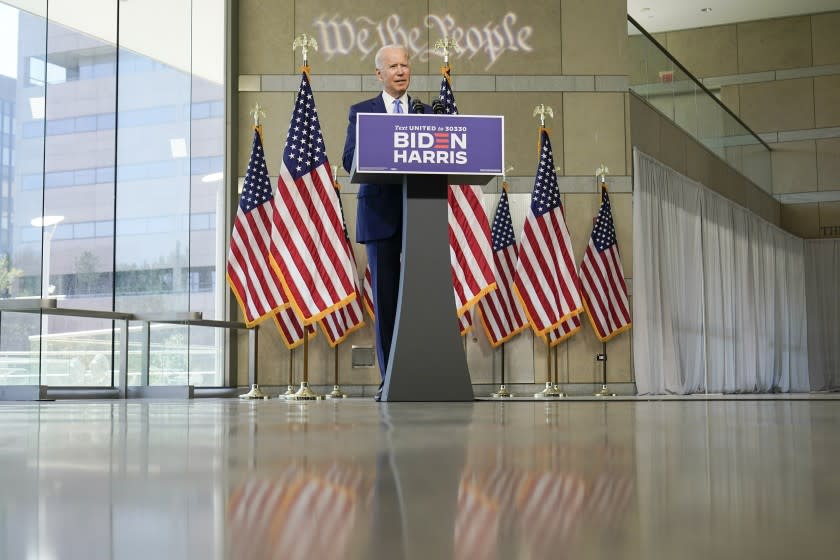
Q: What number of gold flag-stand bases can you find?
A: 8